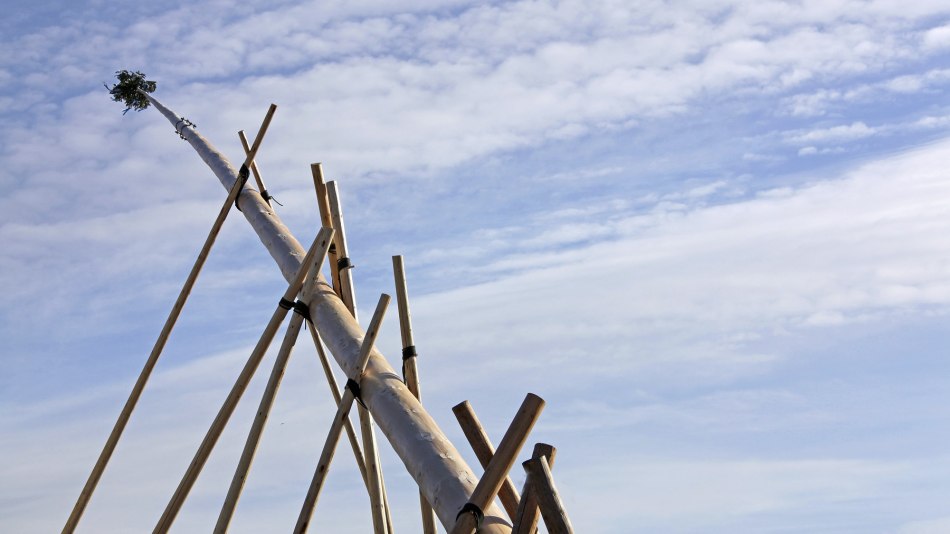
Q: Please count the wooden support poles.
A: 12